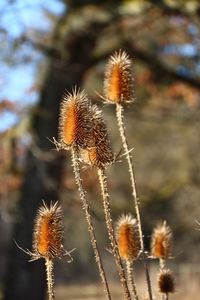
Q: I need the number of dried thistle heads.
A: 7